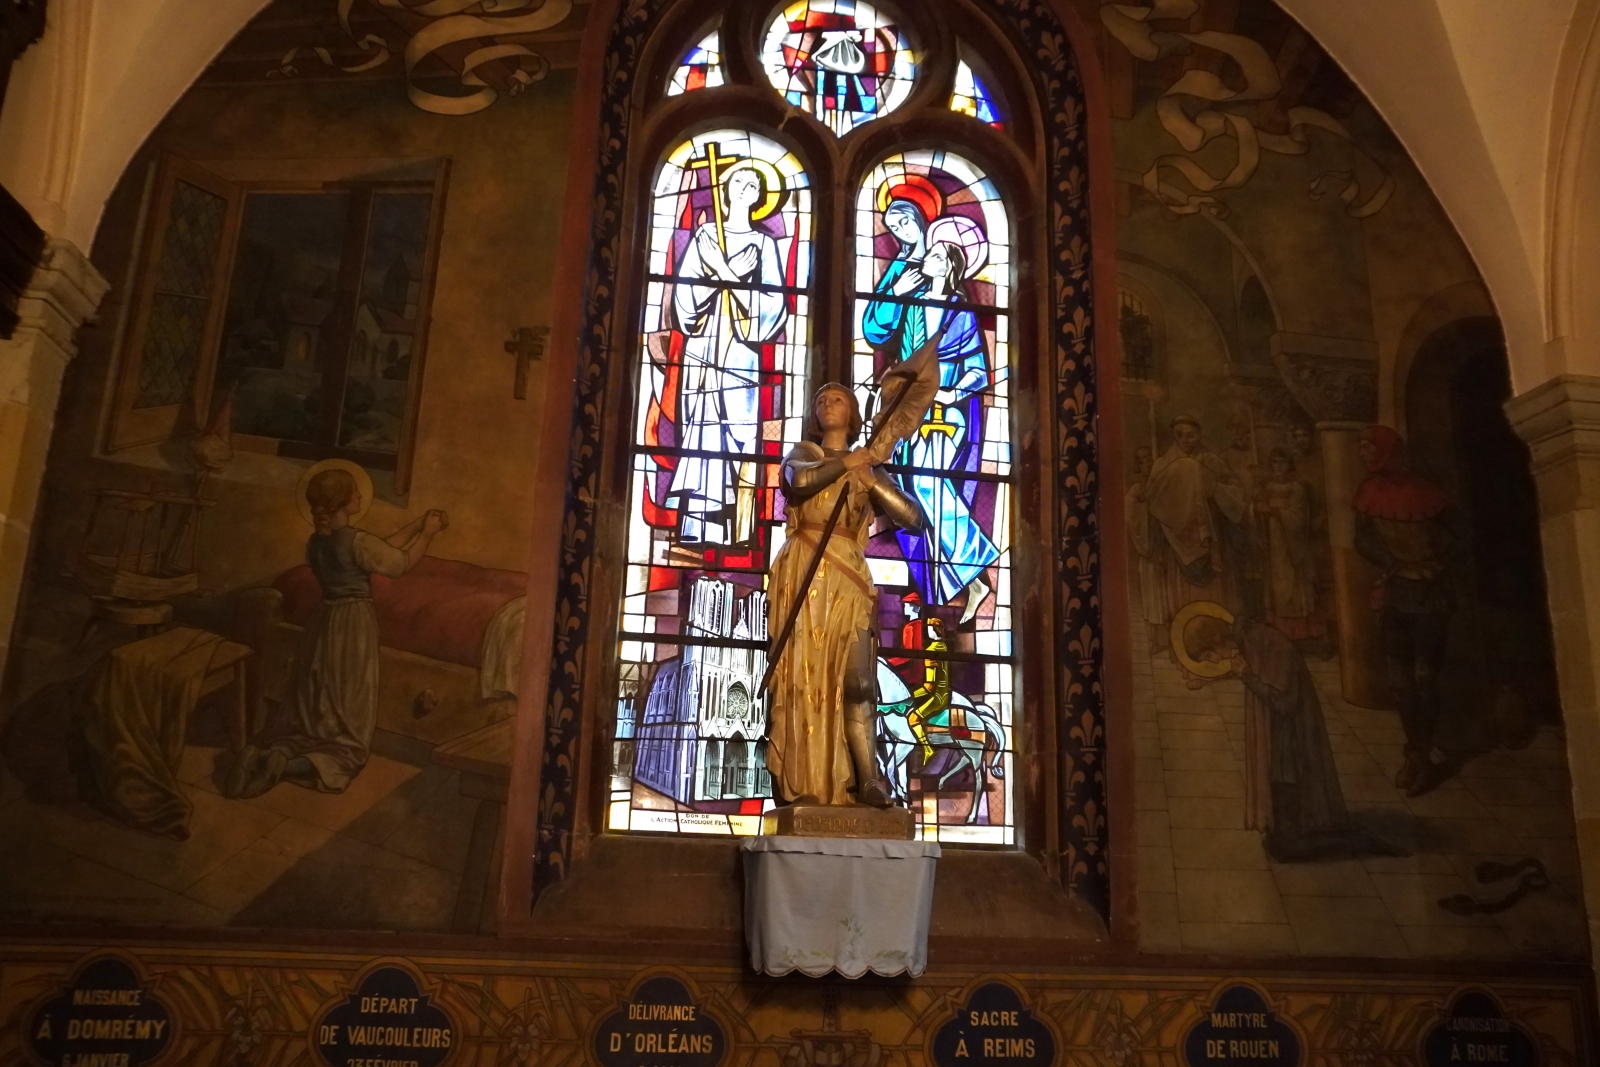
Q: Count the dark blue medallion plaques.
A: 6